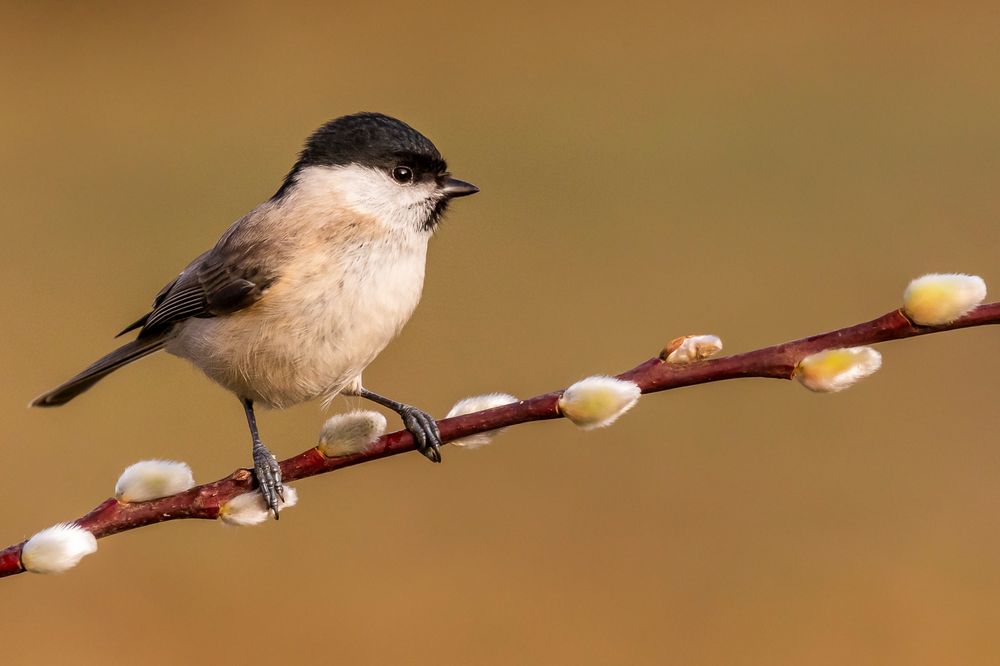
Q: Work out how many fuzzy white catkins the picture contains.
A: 9